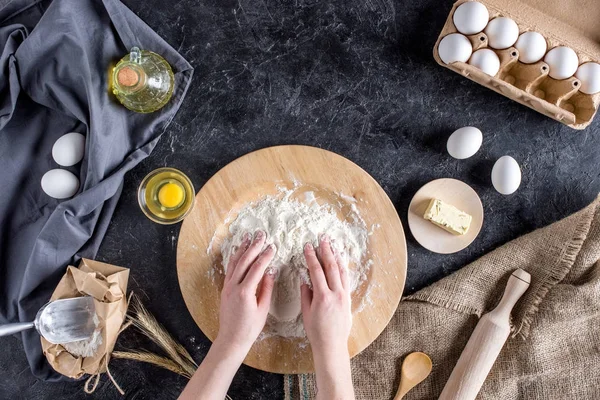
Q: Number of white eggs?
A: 11